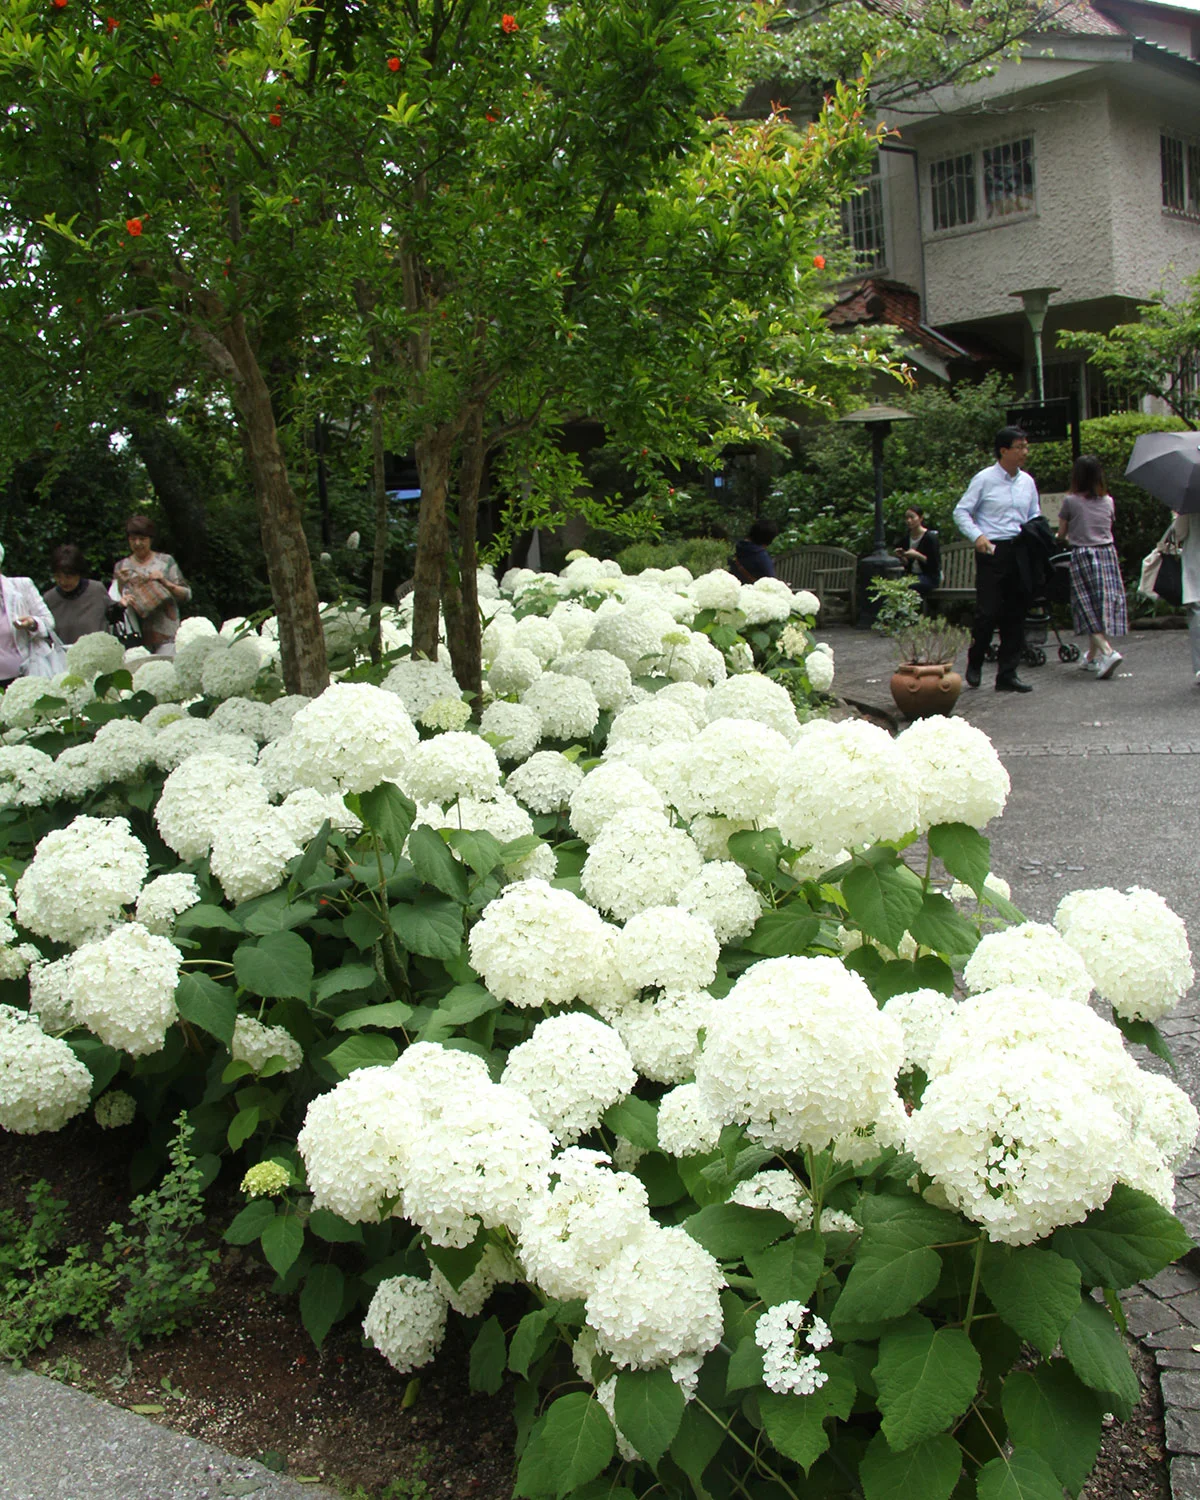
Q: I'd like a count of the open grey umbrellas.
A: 1